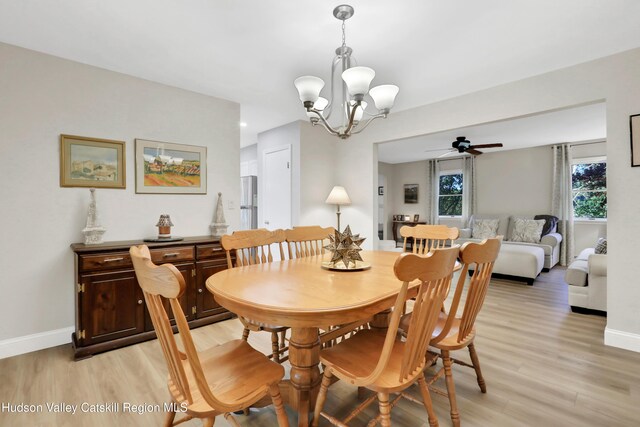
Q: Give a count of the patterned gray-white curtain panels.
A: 3